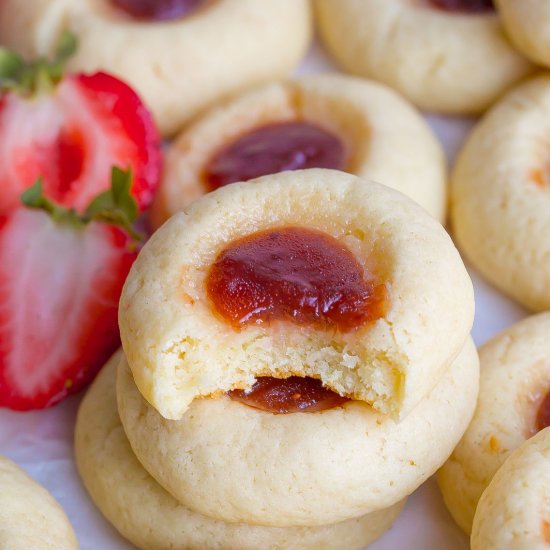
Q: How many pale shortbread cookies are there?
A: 11